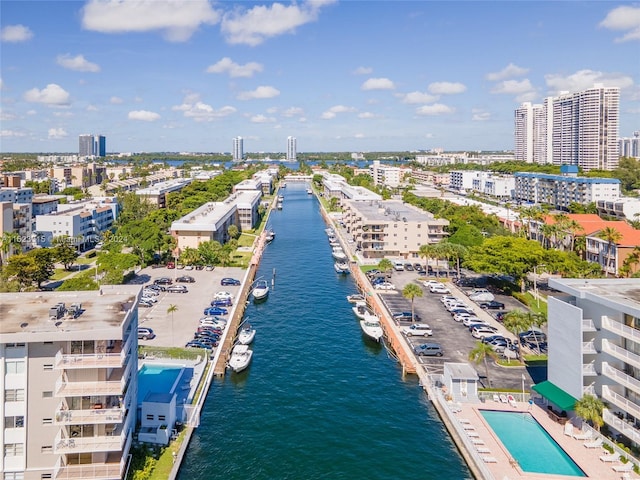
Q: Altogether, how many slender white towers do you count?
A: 2